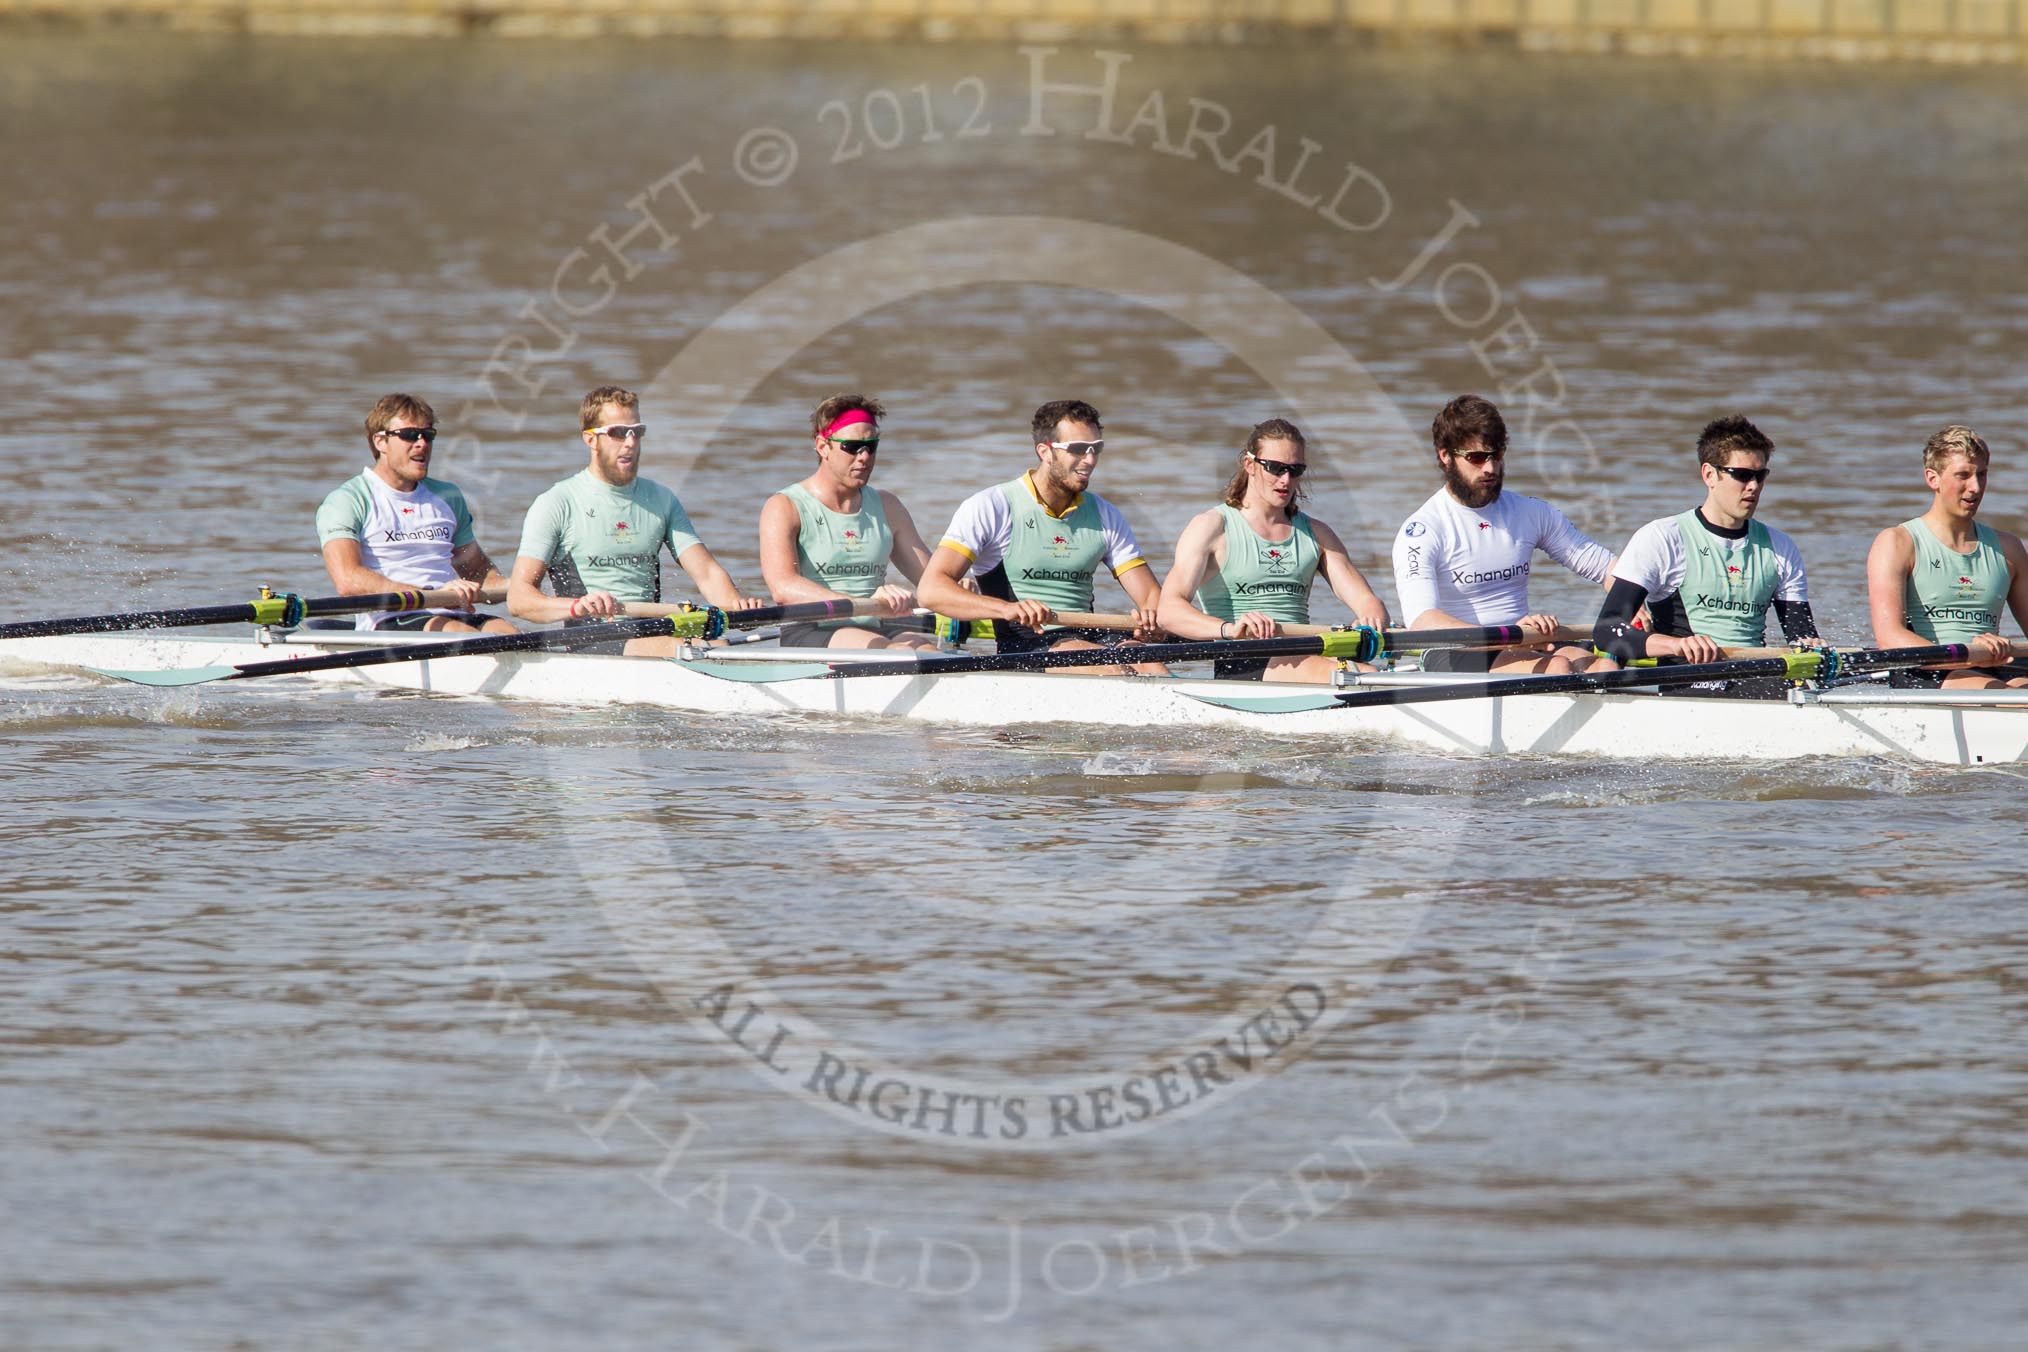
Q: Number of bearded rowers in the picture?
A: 3